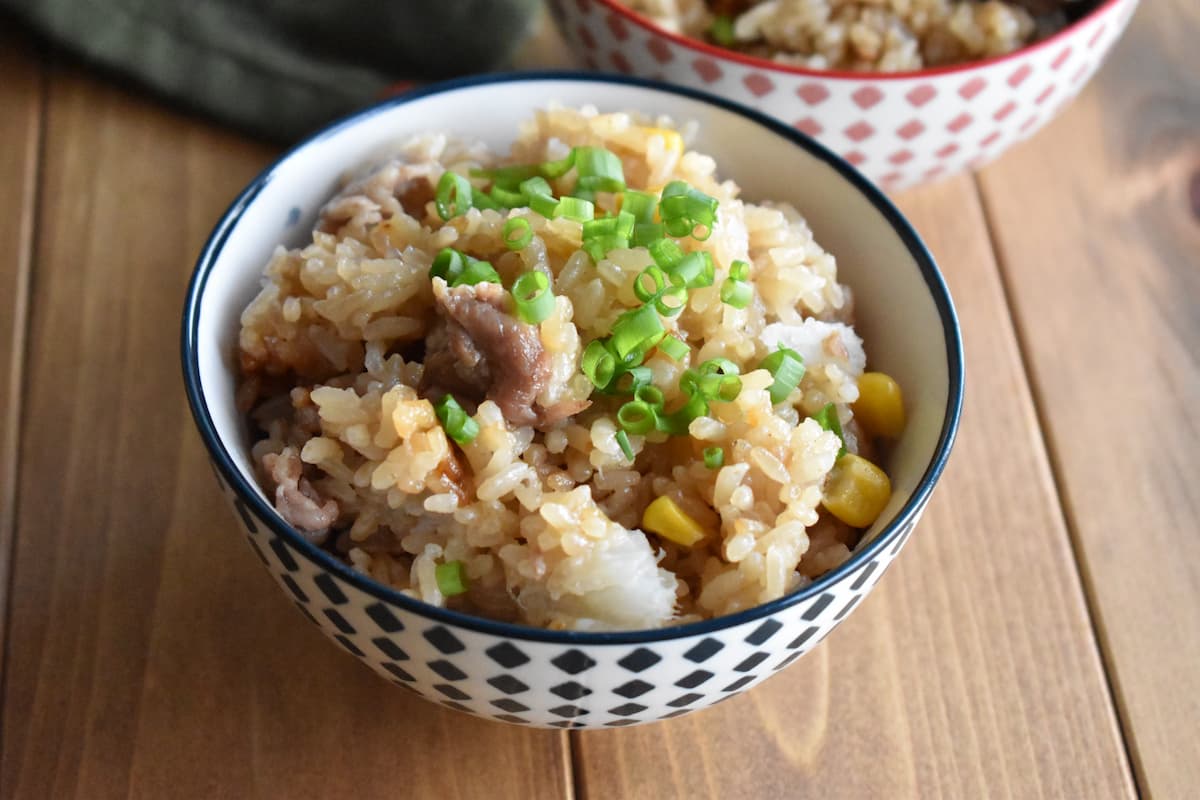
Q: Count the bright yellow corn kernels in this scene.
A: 4